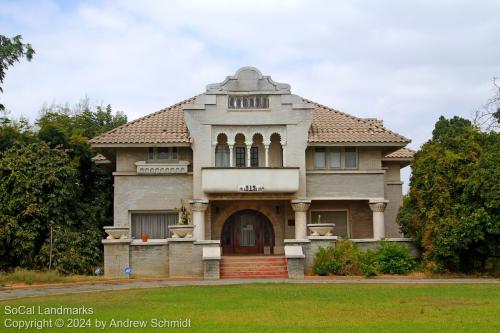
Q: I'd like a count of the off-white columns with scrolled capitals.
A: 3